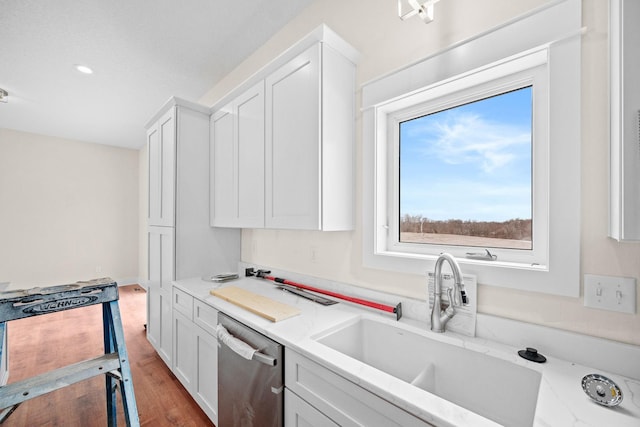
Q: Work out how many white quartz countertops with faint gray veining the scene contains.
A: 1